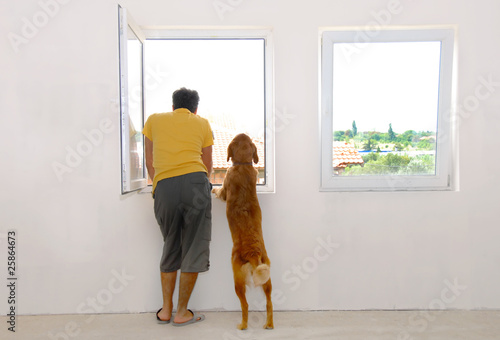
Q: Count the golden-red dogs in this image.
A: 1